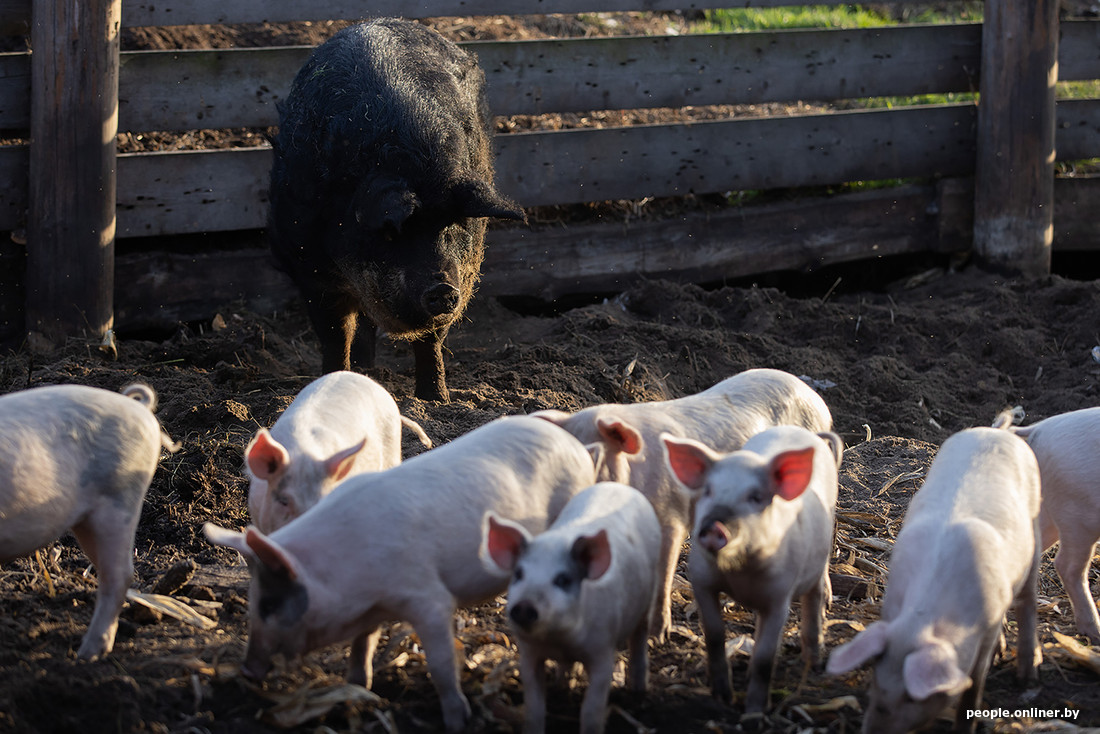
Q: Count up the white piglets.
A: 8